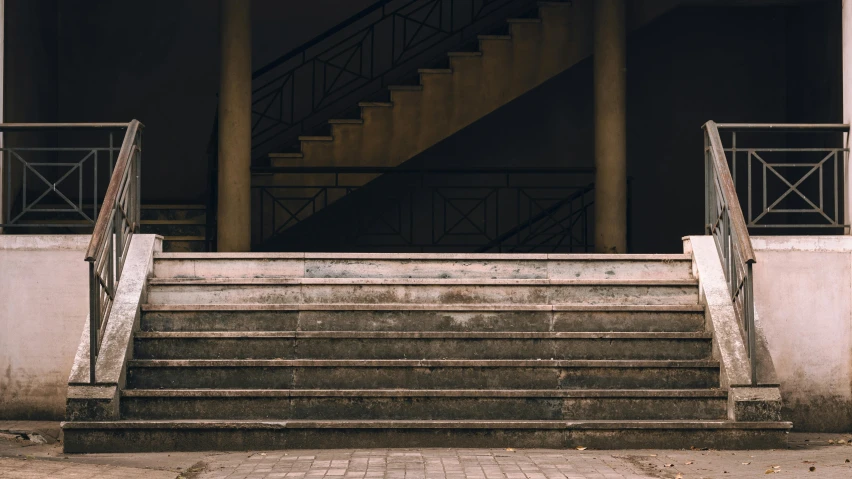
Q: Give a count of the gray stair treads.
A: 7